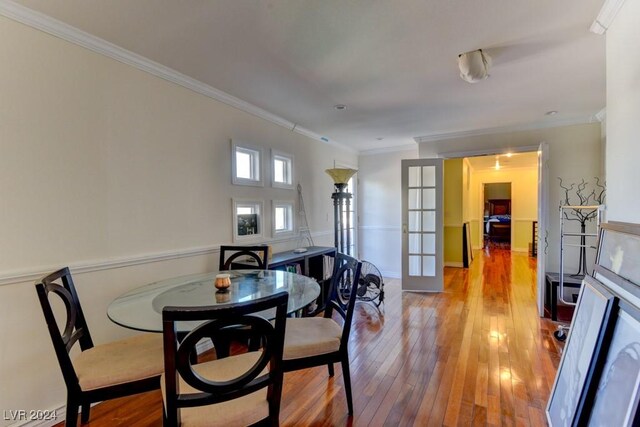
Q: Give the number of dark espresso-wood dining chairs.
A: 4